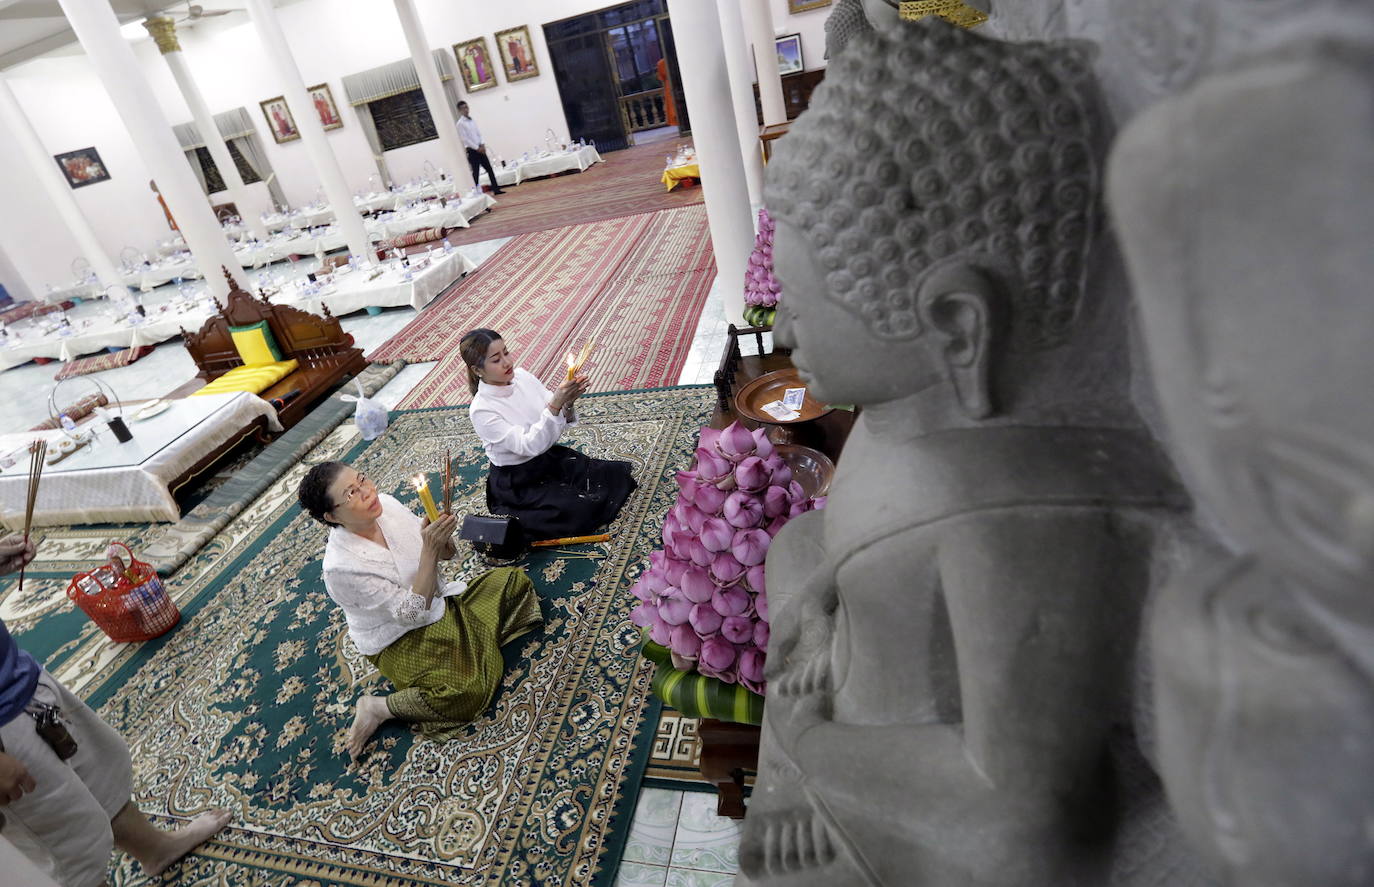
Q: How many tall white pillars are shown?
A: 8